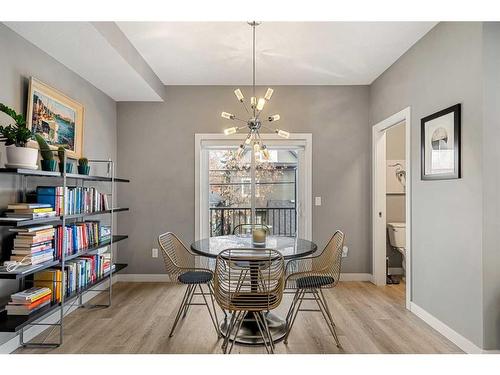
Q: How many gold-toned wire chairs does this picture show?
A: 4